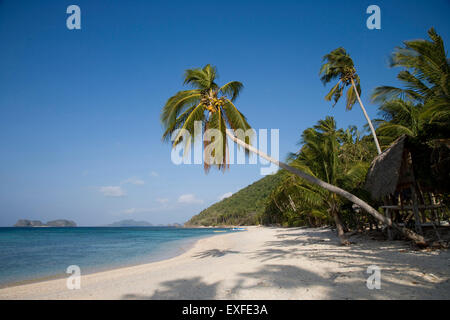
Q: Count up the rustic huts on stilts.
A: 1